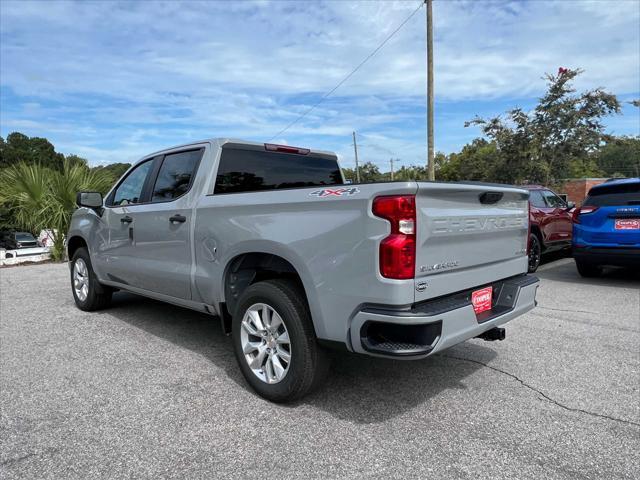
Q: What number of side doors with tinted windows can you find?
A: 2